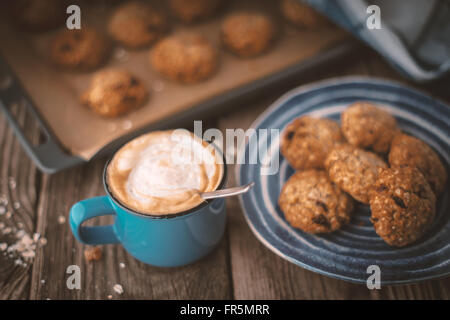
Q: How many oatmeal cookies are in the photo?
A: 14